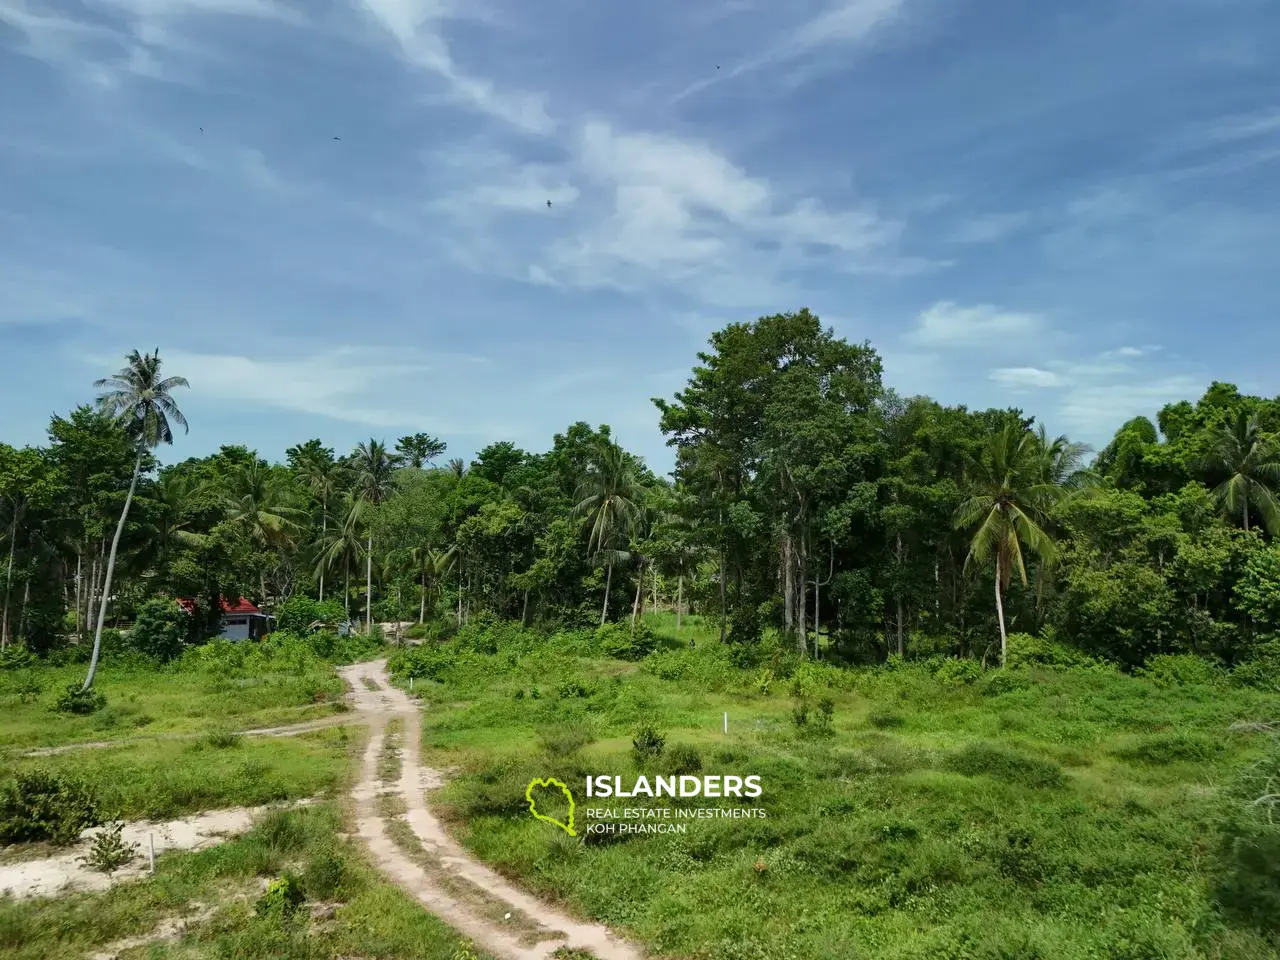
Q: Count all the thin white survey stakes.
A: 3